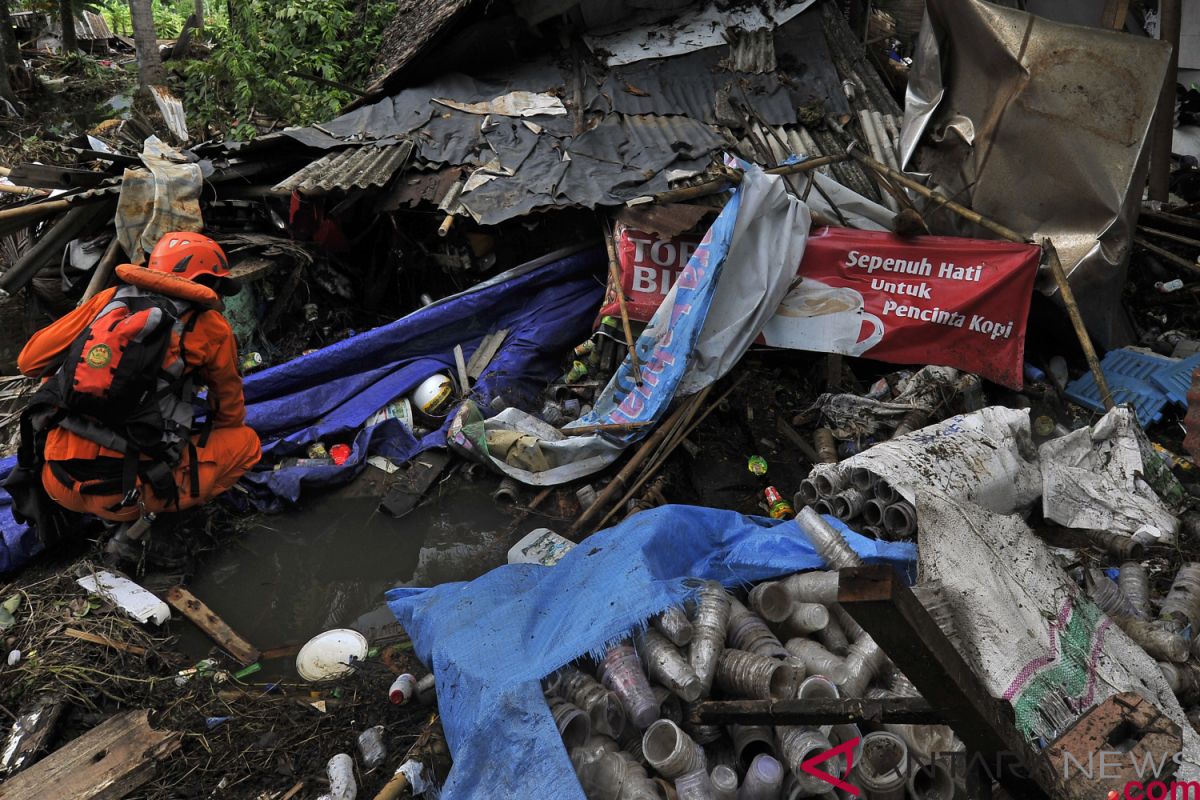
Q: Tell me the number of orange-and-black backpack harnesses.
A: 1